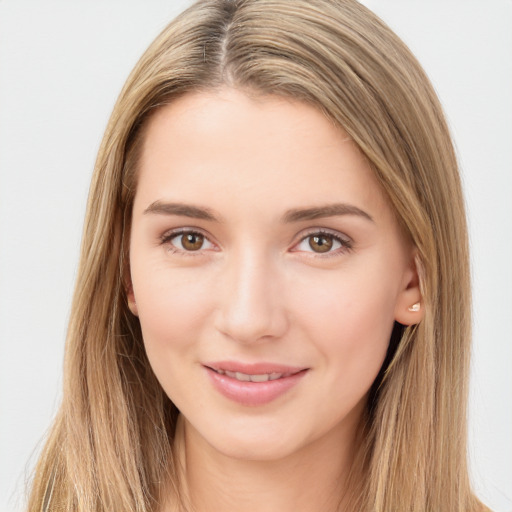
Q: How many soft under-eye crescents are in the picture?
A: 2